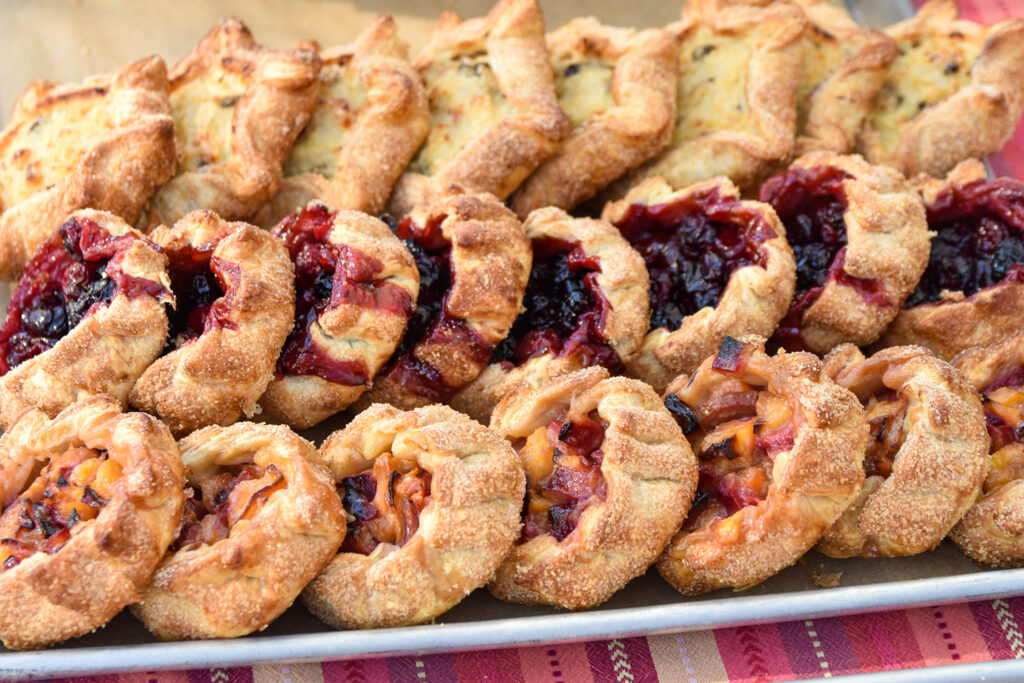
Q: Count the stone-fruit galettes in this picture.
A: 7